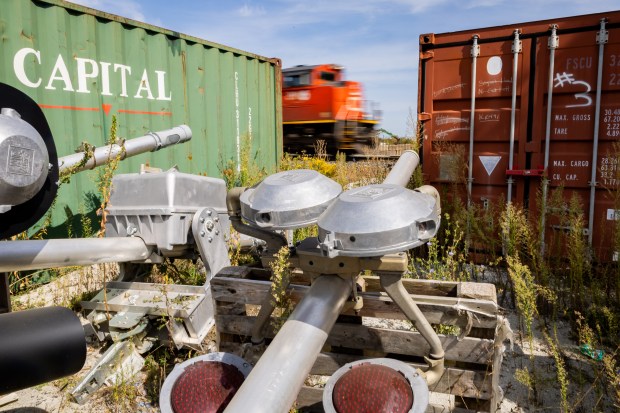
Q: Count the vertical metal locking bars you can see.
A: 4